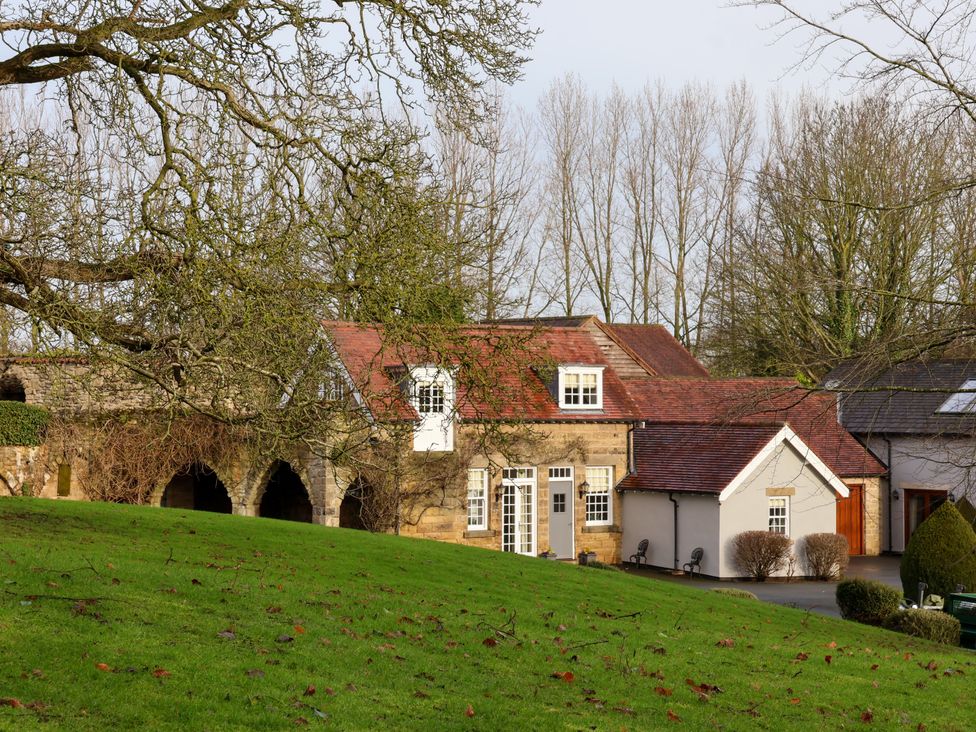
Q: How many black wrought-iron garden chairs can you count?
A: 2